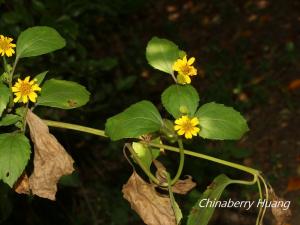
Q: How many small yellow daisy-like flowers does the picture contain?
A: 4